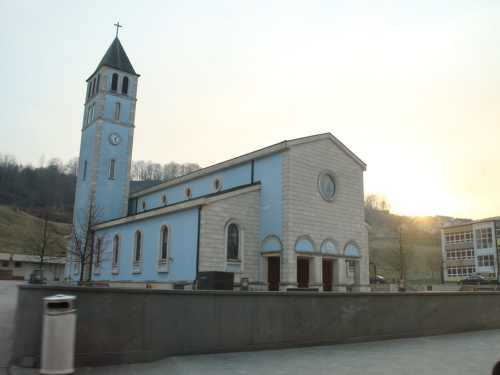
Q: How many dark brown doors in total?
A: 3